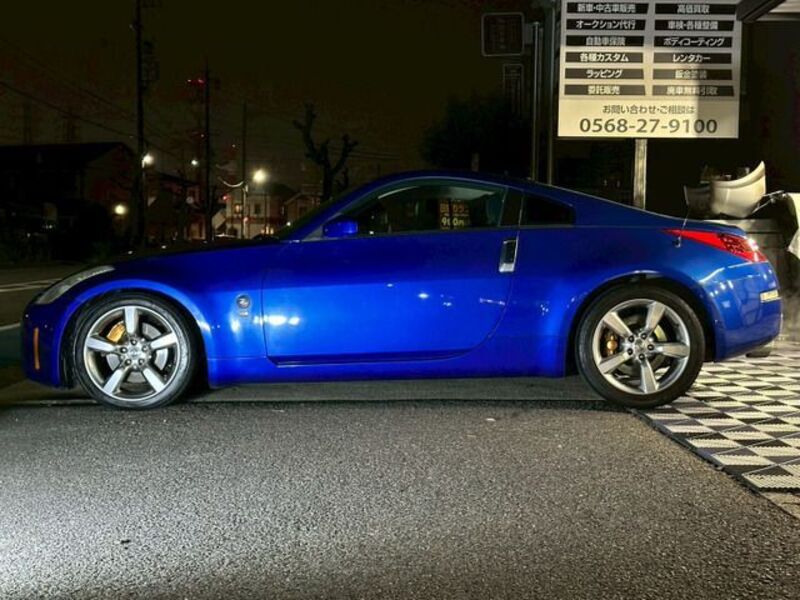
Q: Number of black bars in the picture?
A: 12